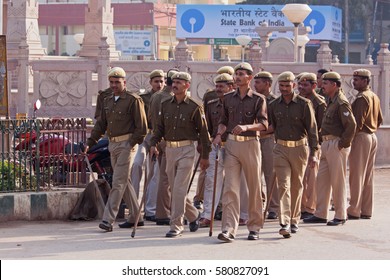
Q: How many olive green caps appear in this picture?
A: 13